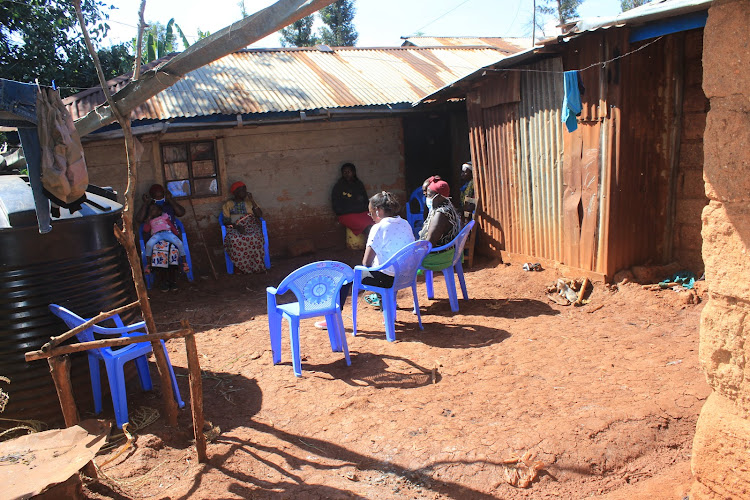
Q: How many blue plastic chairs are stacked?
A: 0